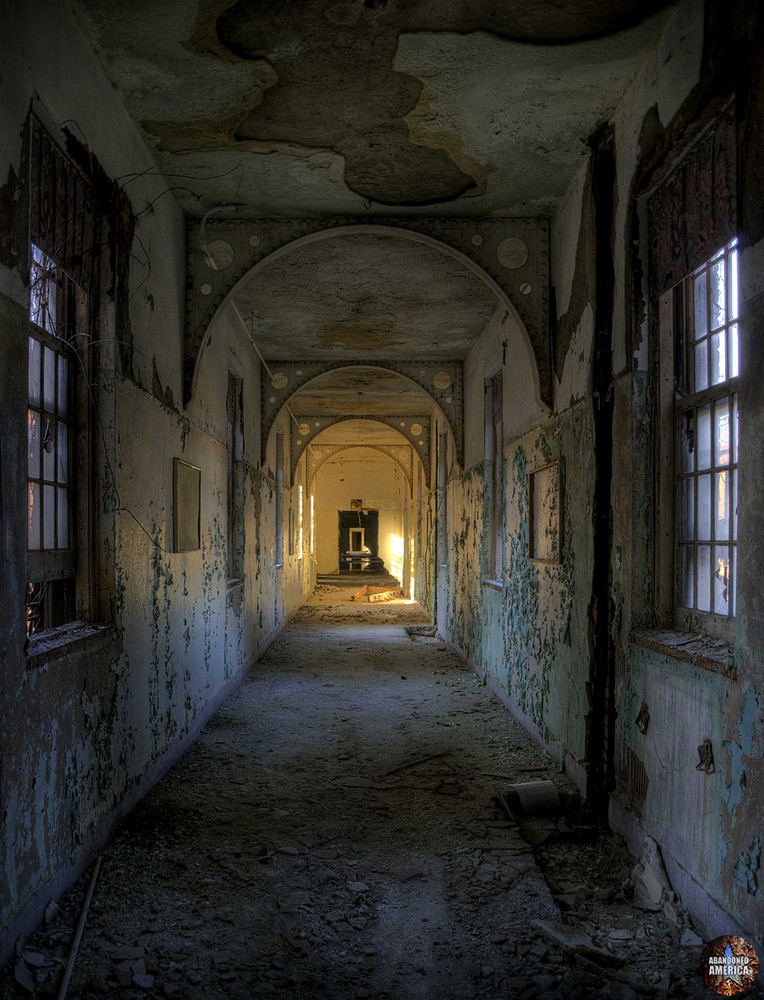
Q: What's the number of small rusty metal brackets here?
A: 2